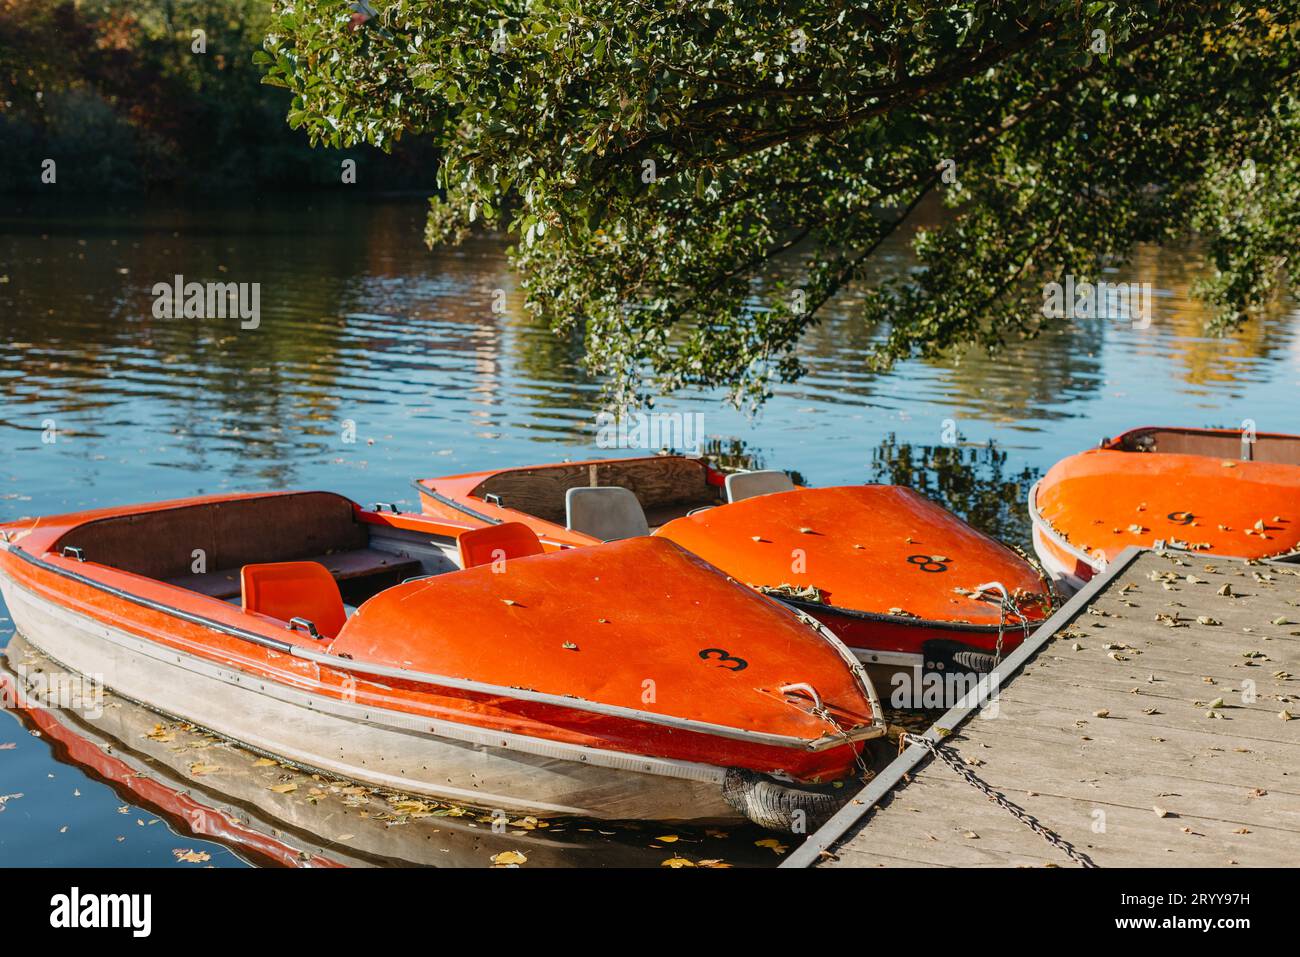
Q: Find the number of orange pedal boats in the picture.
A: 3